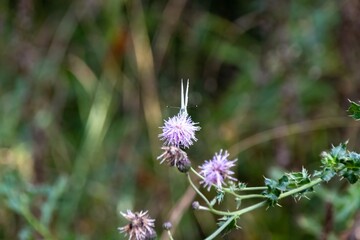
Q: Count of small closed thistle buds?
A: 2